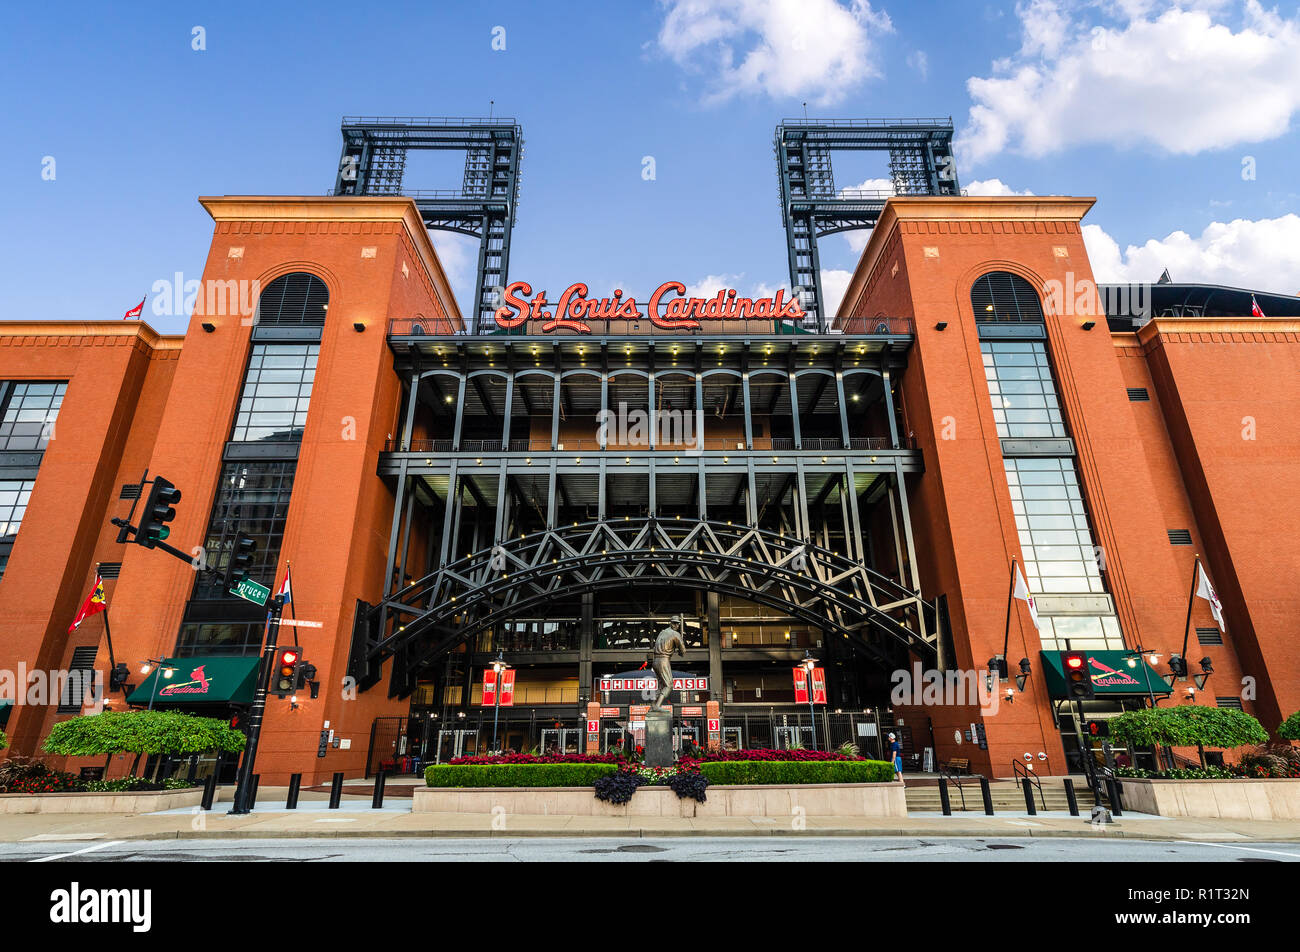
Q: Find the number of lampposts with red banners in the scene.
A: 2